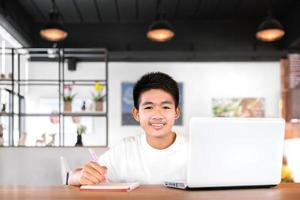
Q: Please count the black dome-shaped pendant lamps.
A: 3